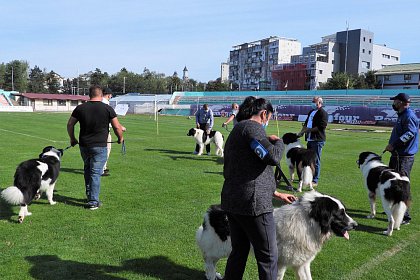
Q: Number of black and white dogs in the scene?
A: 5